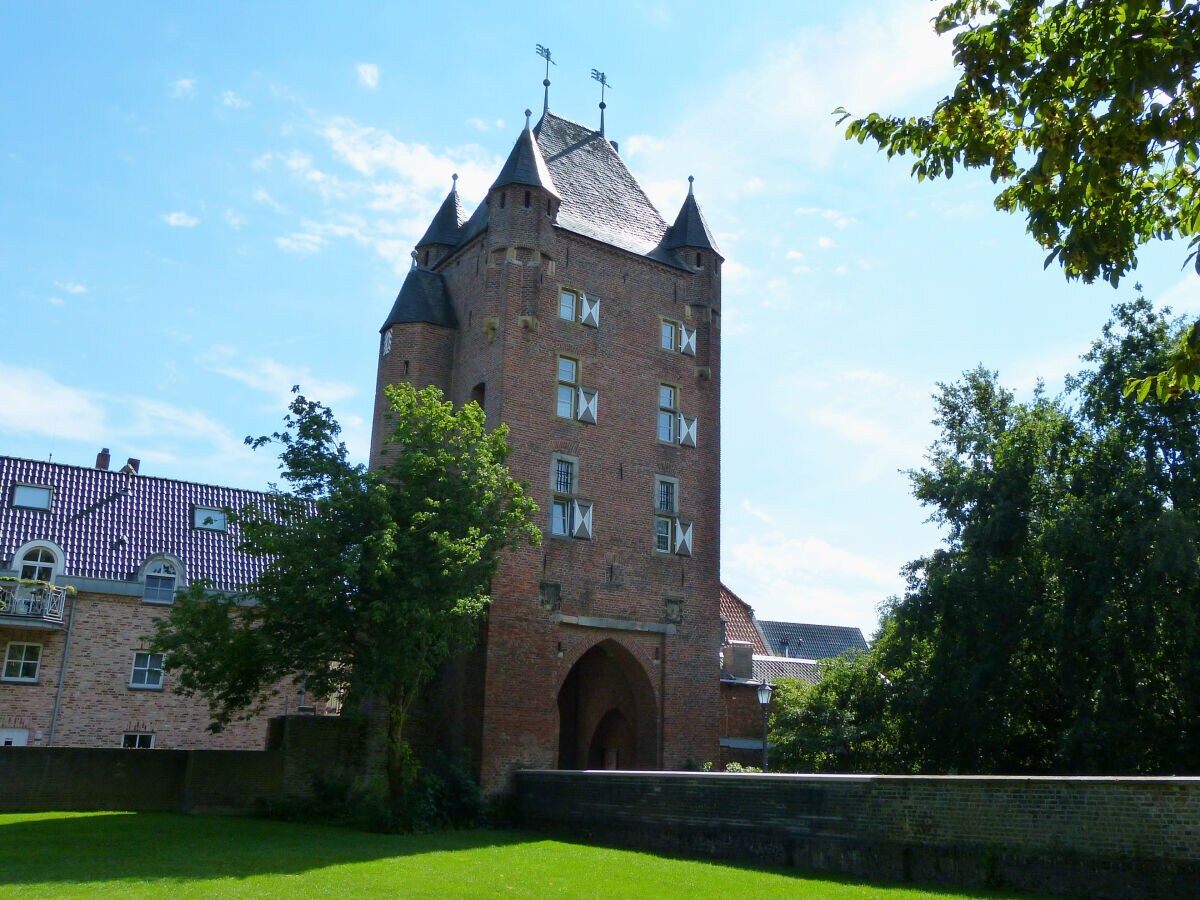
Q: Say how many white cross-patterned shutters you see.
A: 6